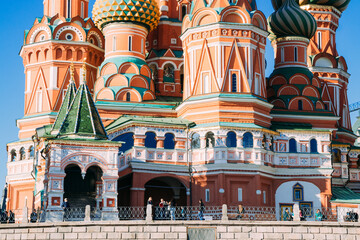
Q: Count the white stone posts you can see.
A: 5